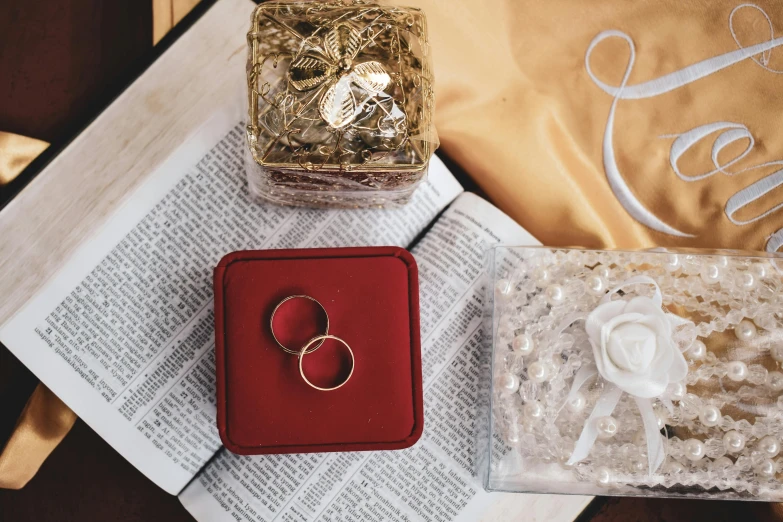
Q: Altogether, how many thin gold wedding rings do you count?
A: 2